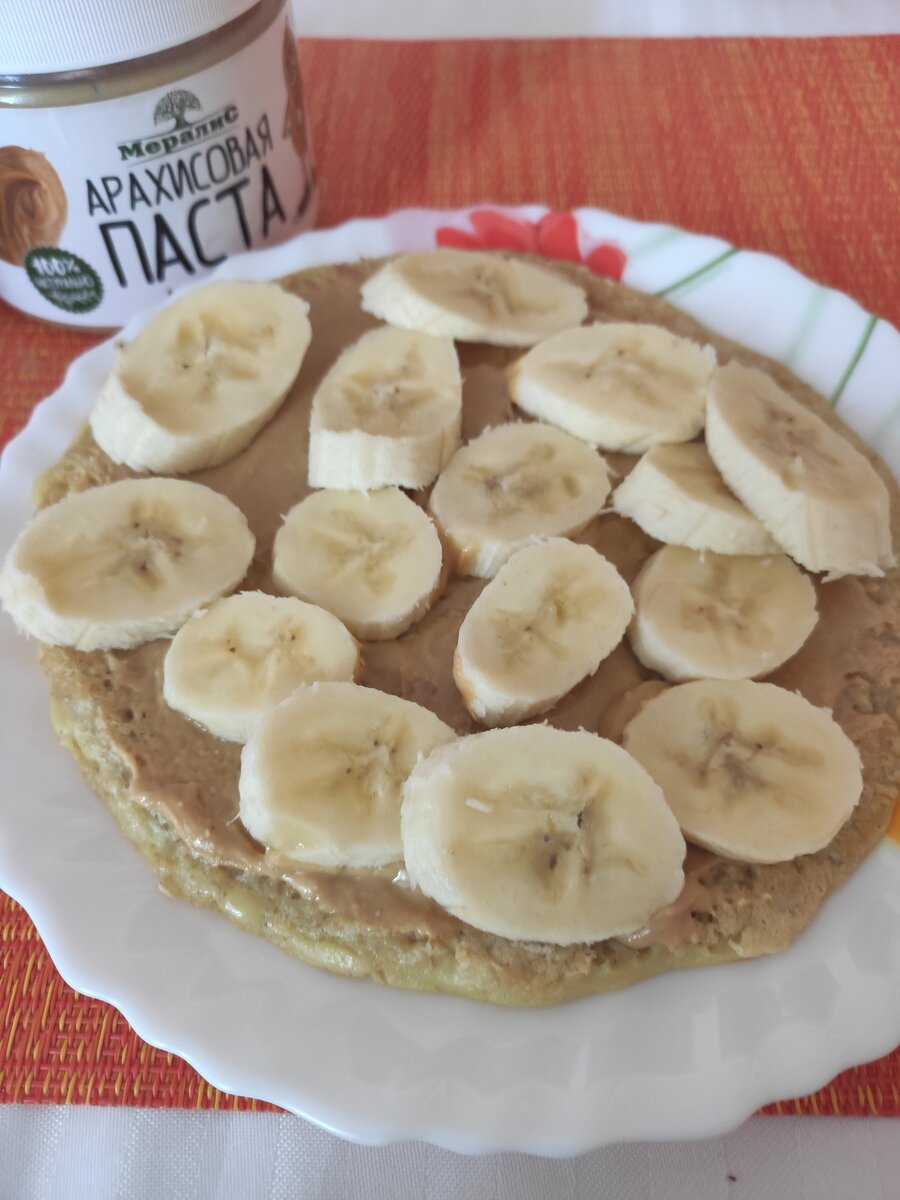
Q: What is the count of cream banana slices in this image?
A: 15